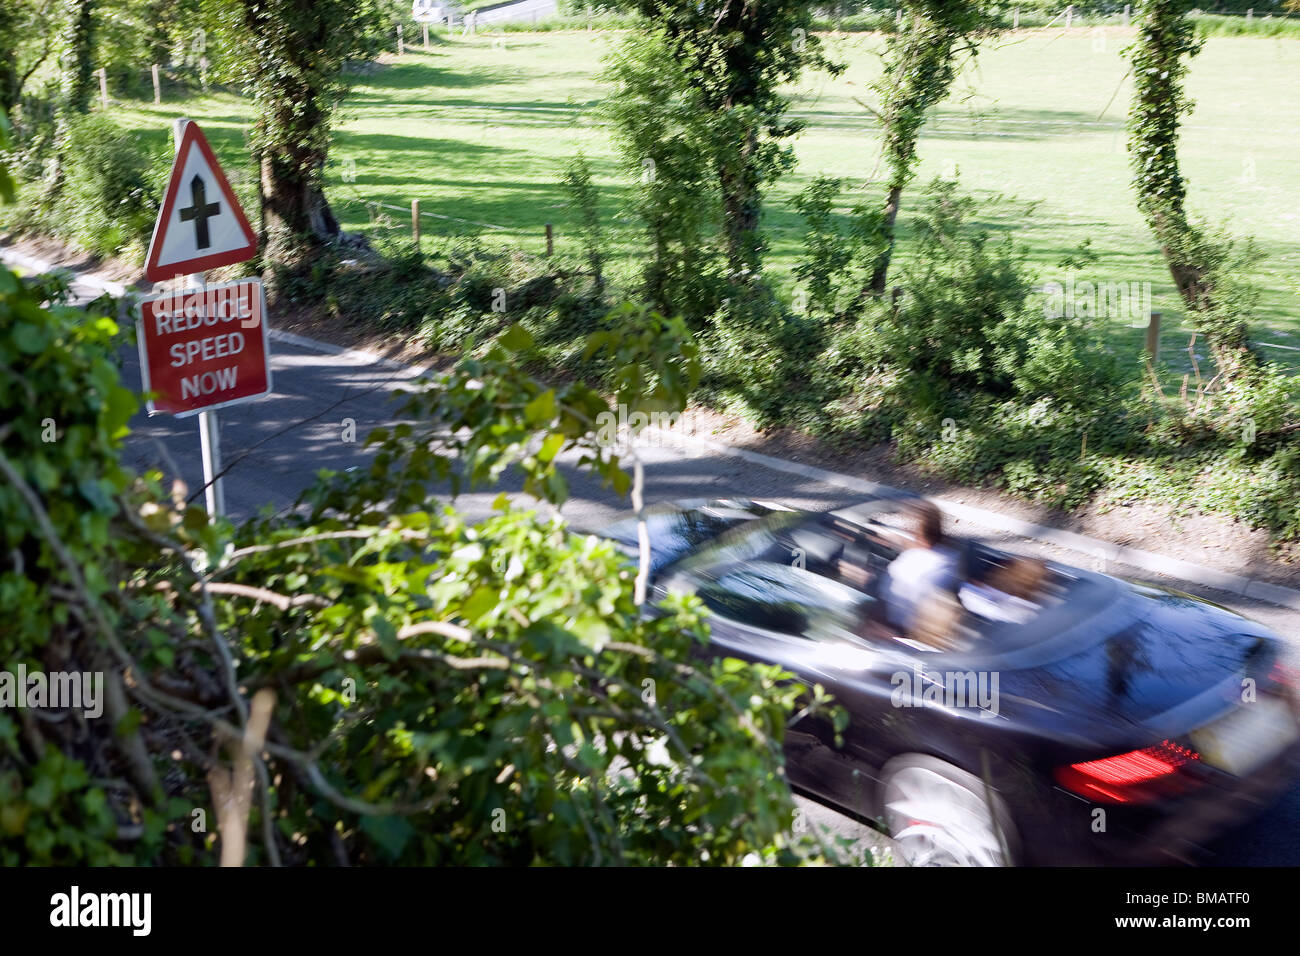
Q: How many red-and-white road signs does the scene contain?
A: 2